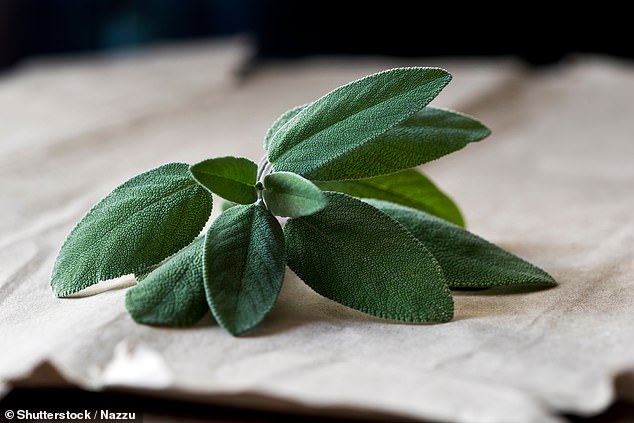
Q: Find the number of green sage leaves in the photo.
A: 11